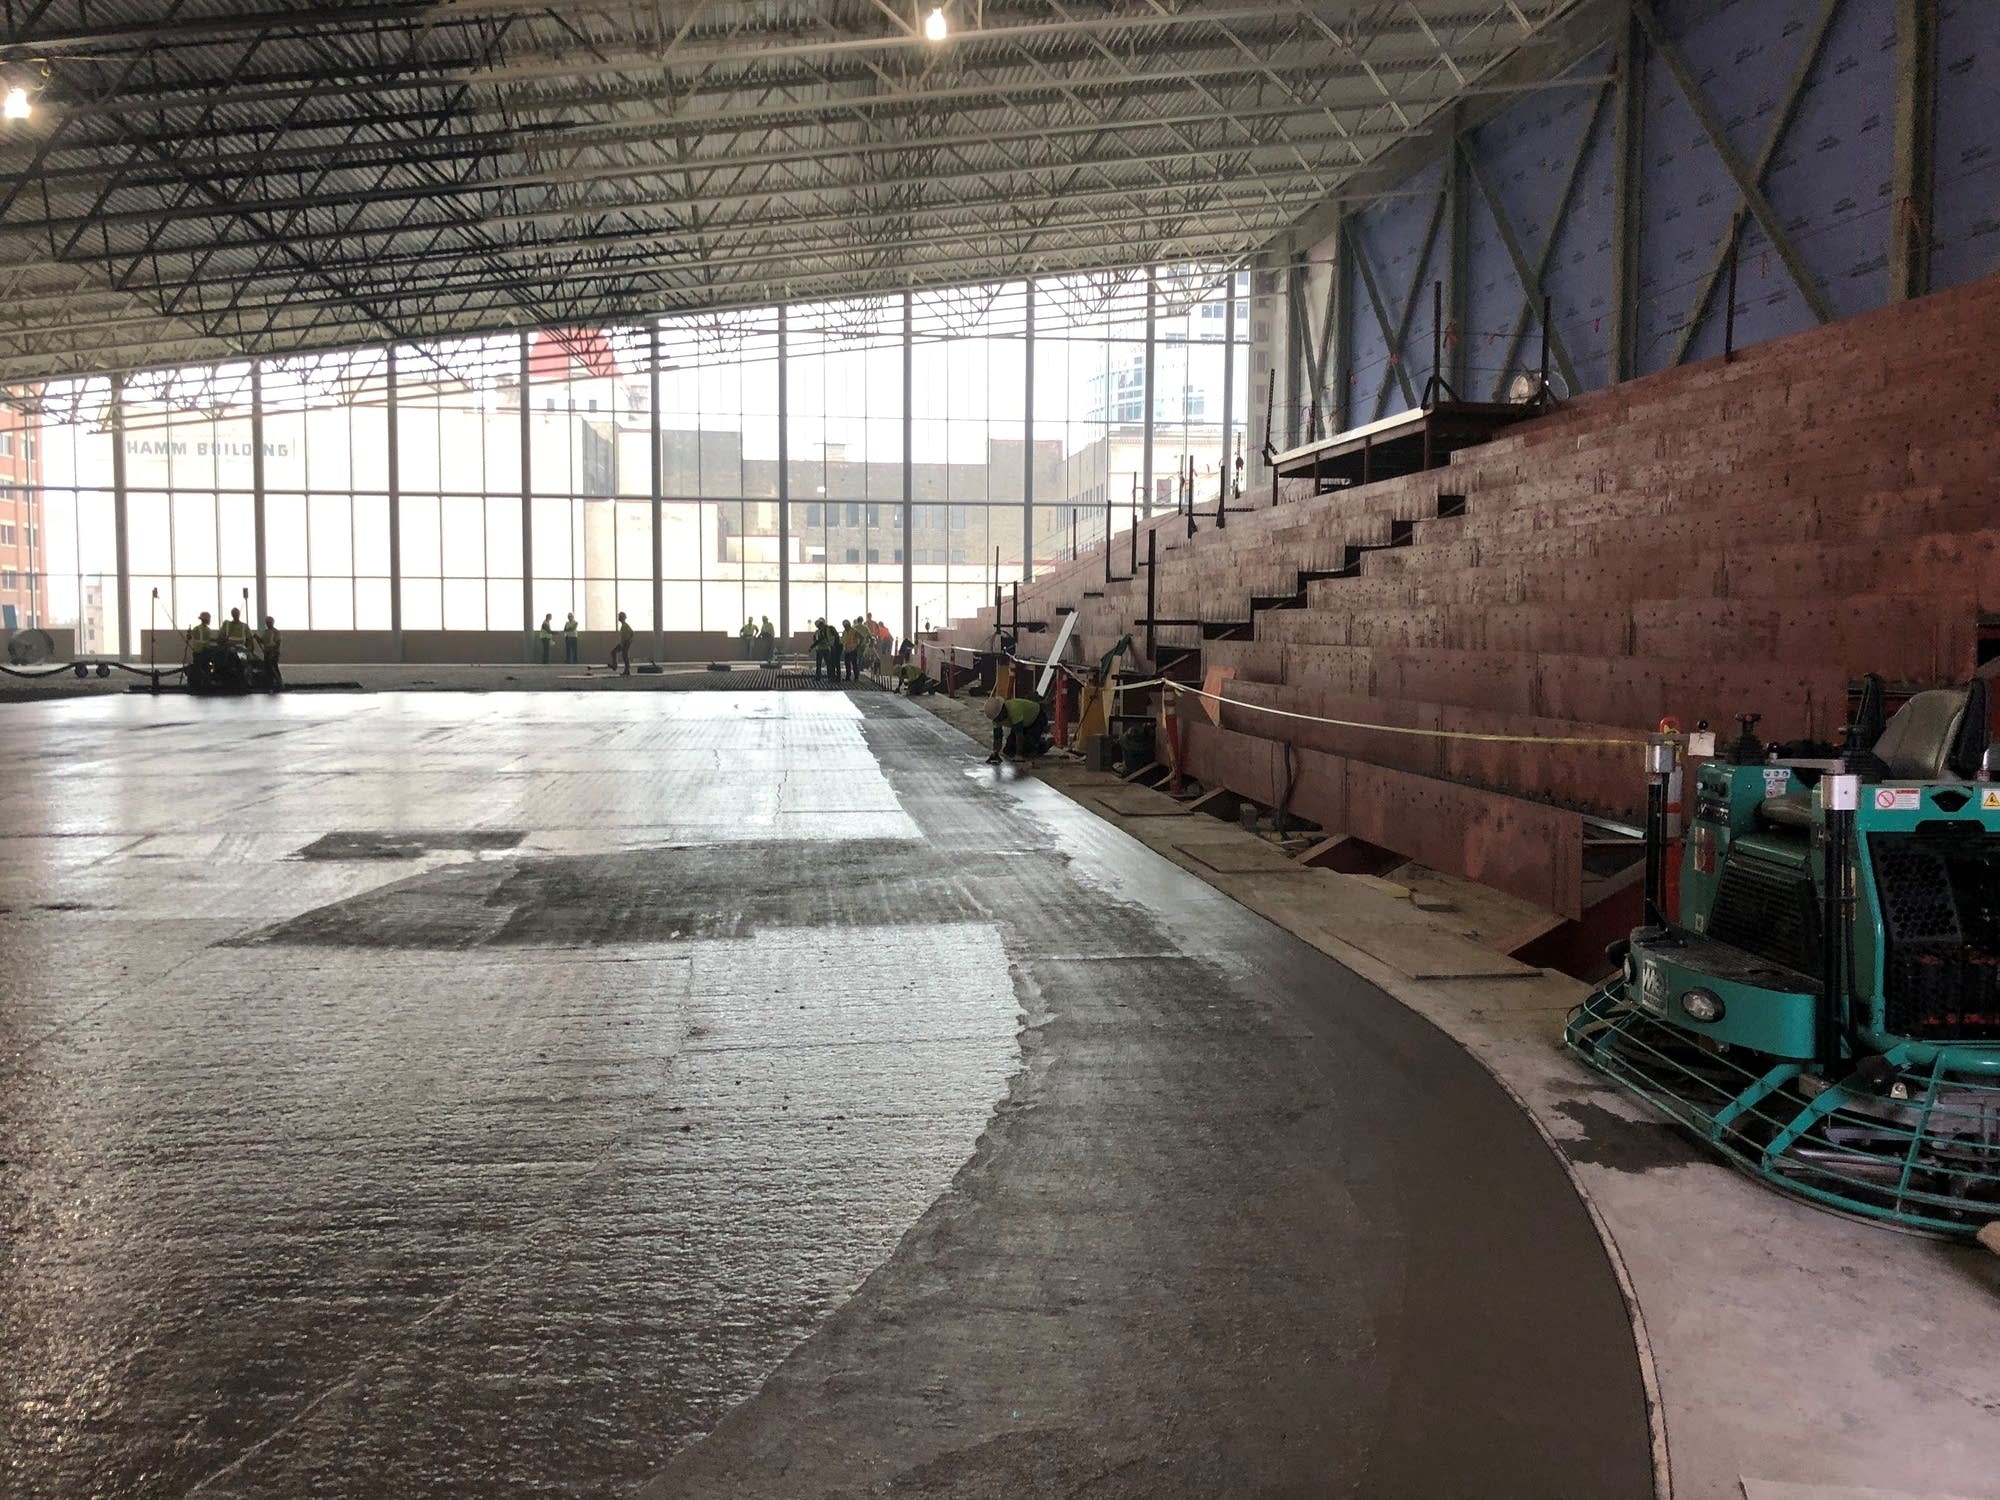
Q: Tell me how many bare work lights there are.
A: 2